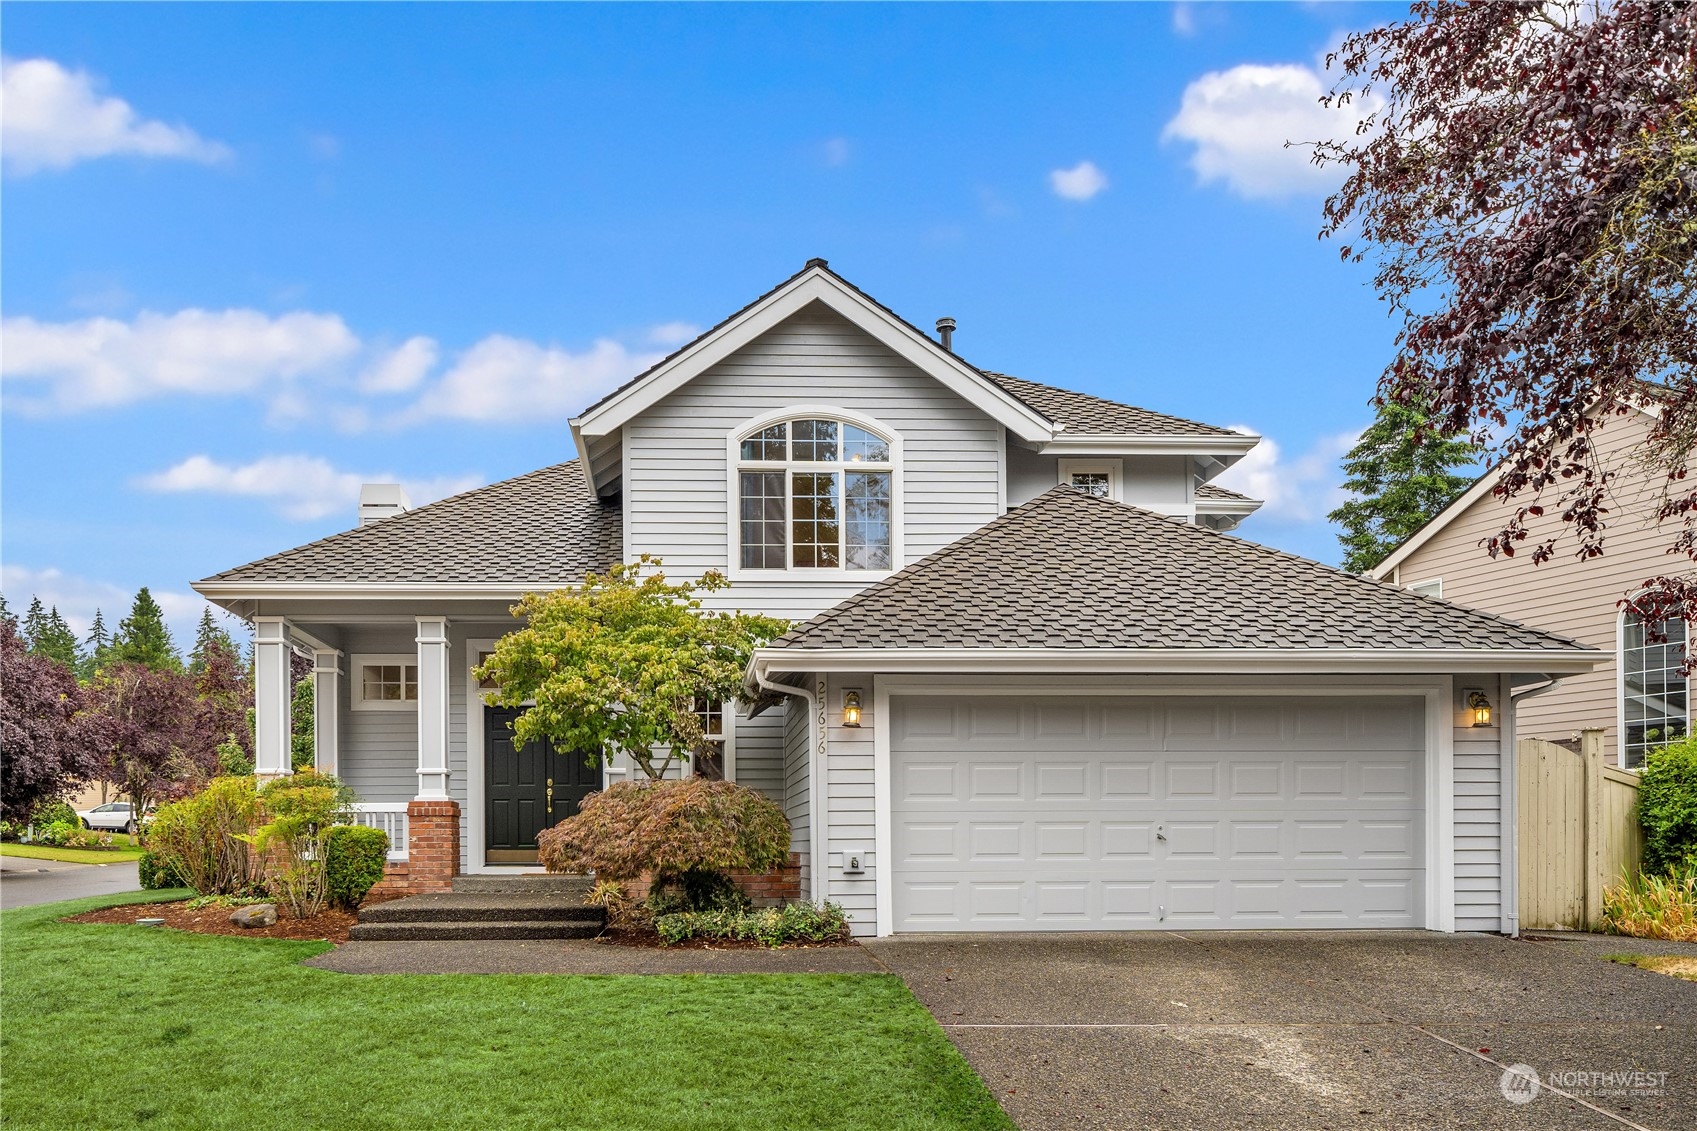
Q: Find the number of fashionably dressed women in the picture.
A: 0